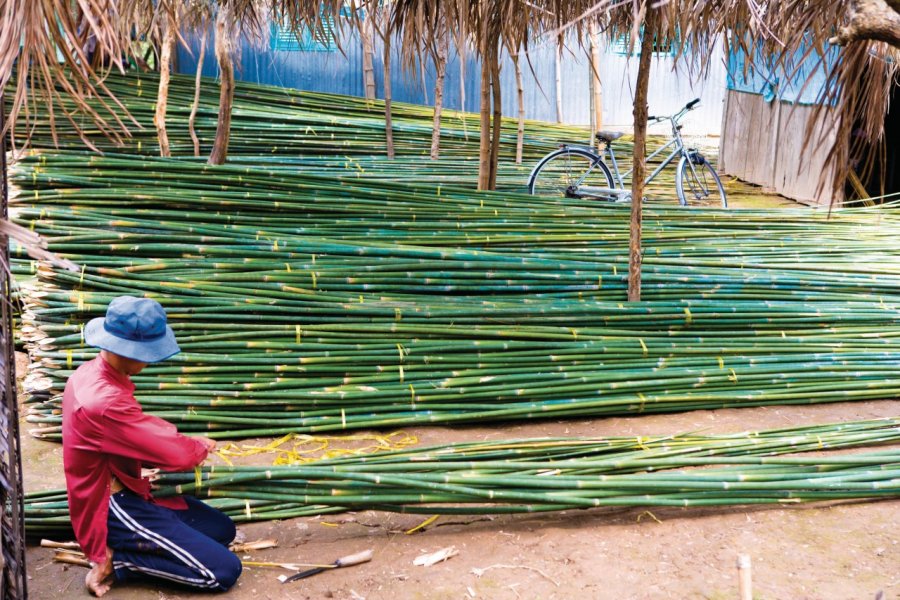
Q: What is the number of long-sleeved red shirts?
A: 1